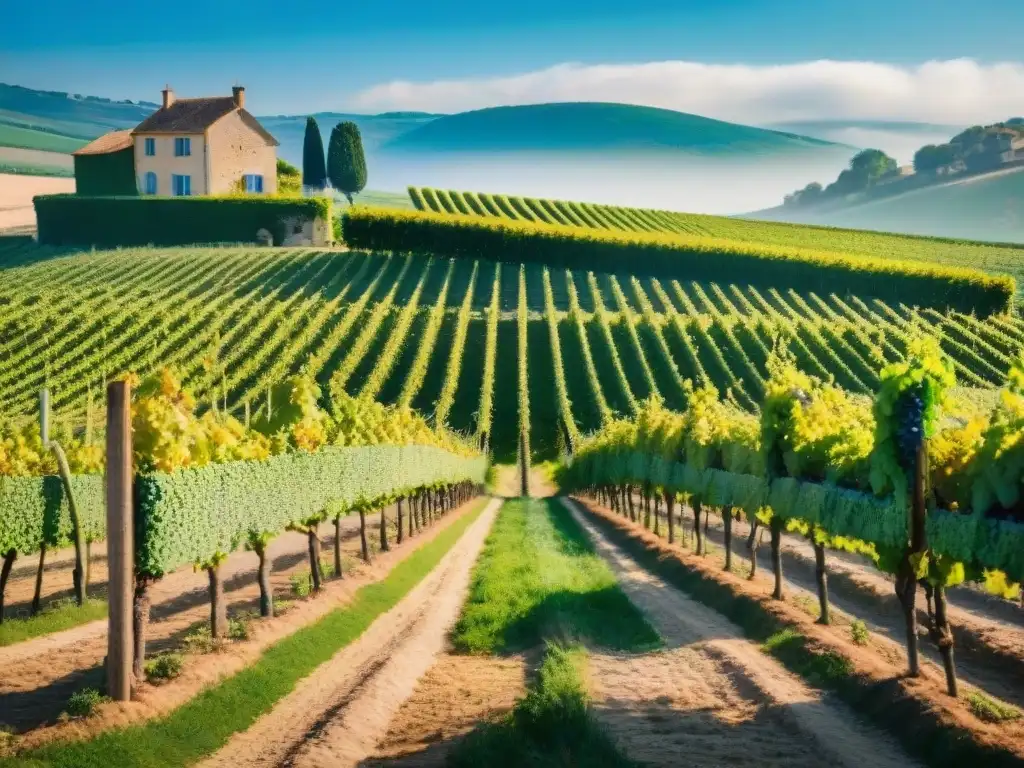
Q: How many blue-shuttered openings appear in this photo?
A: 5